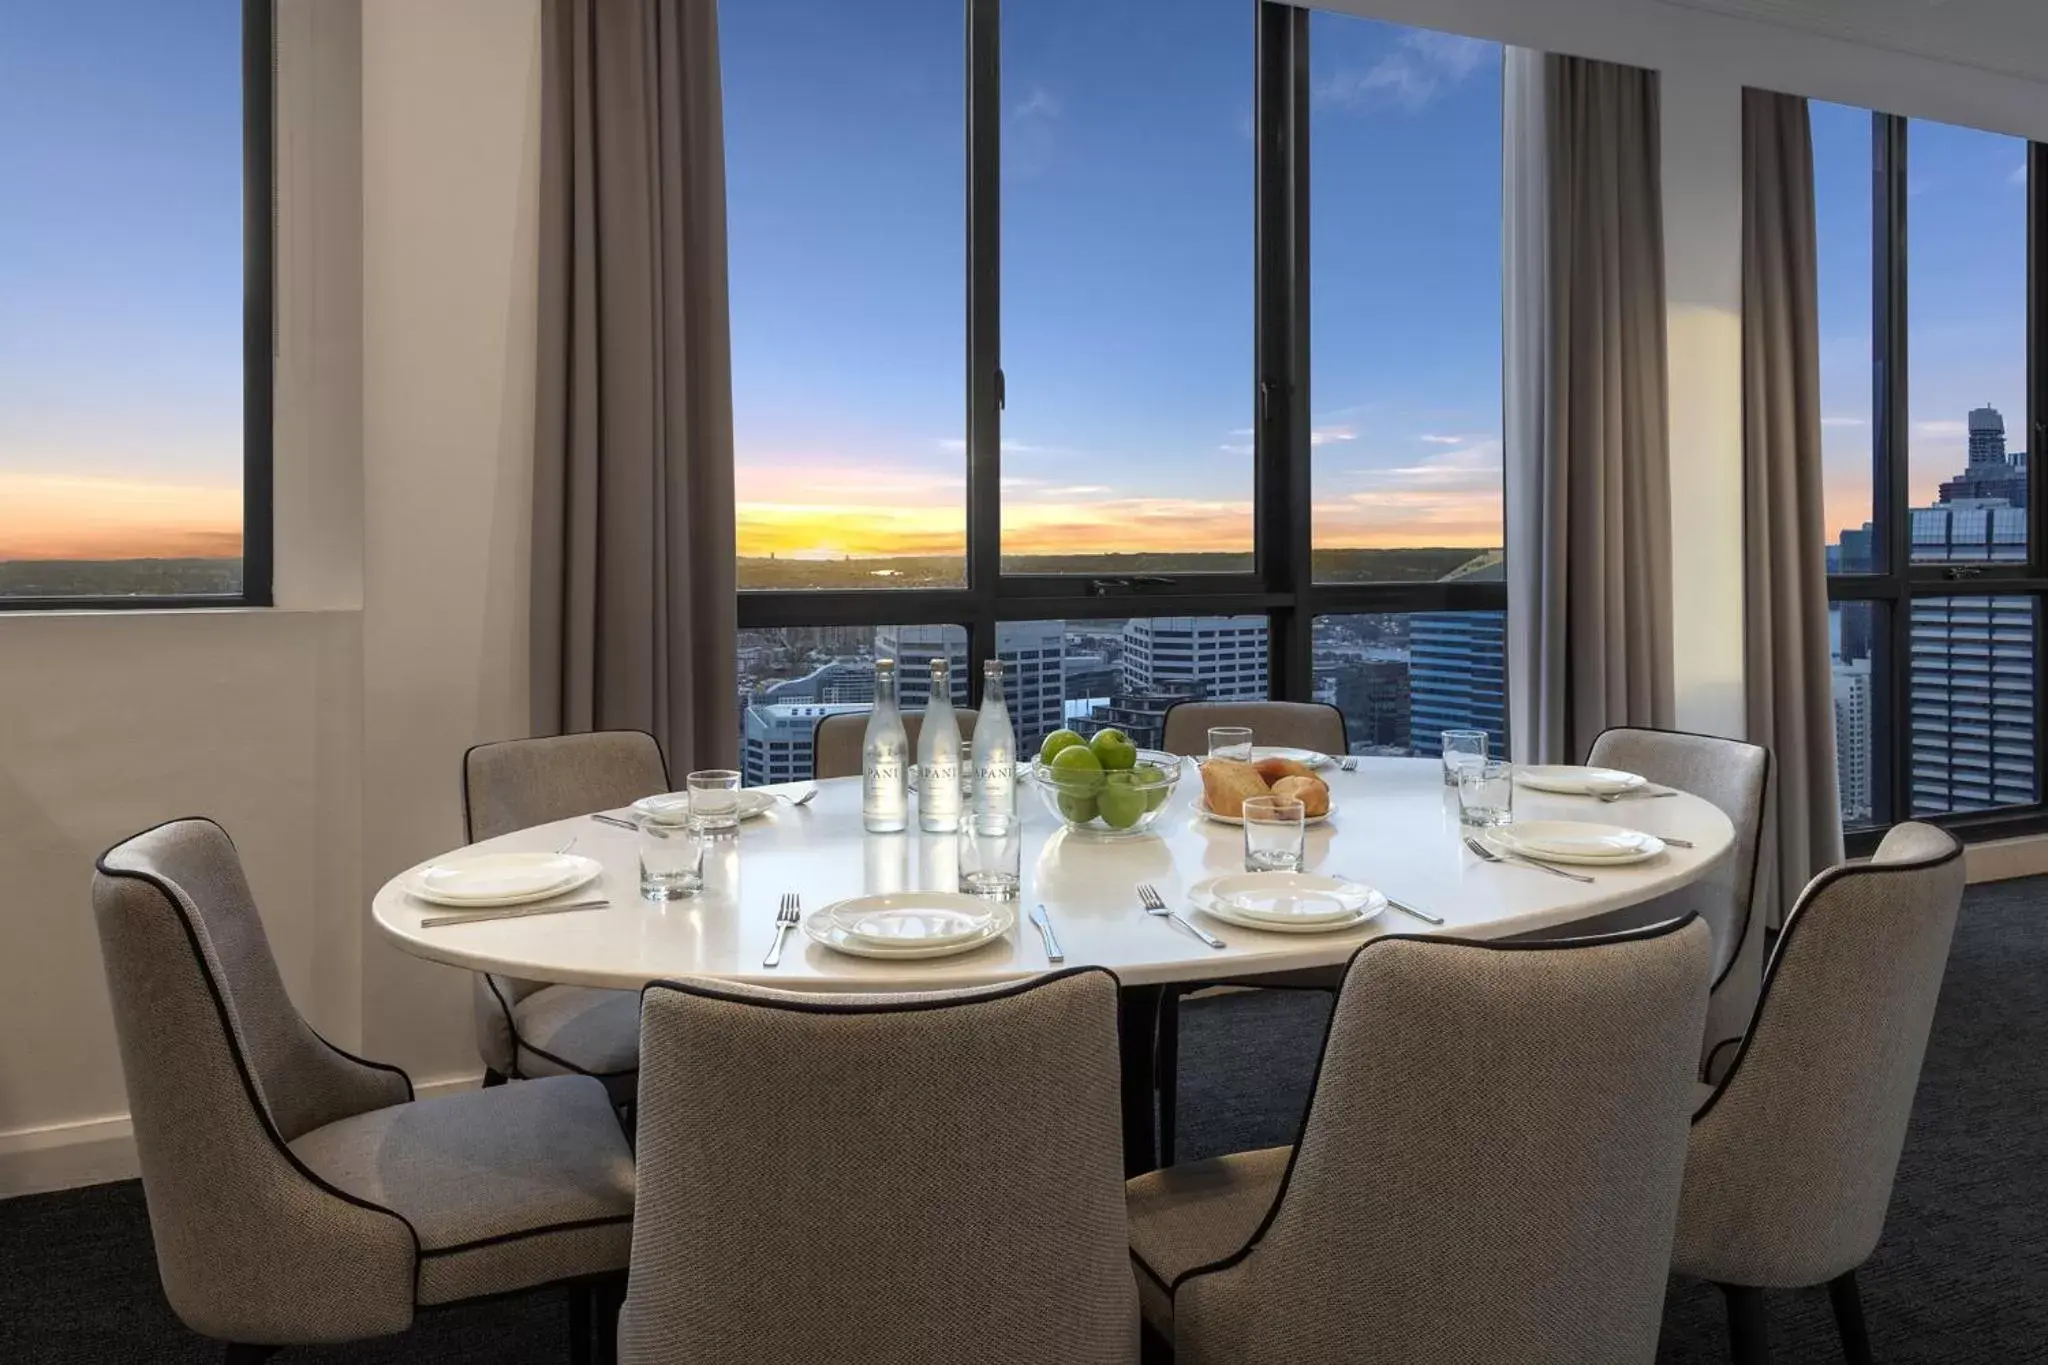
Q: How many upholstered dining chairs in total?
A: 8